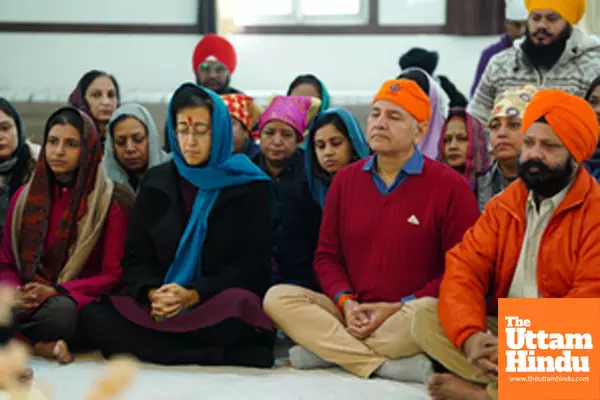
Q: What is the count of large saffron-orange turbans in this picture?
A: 1